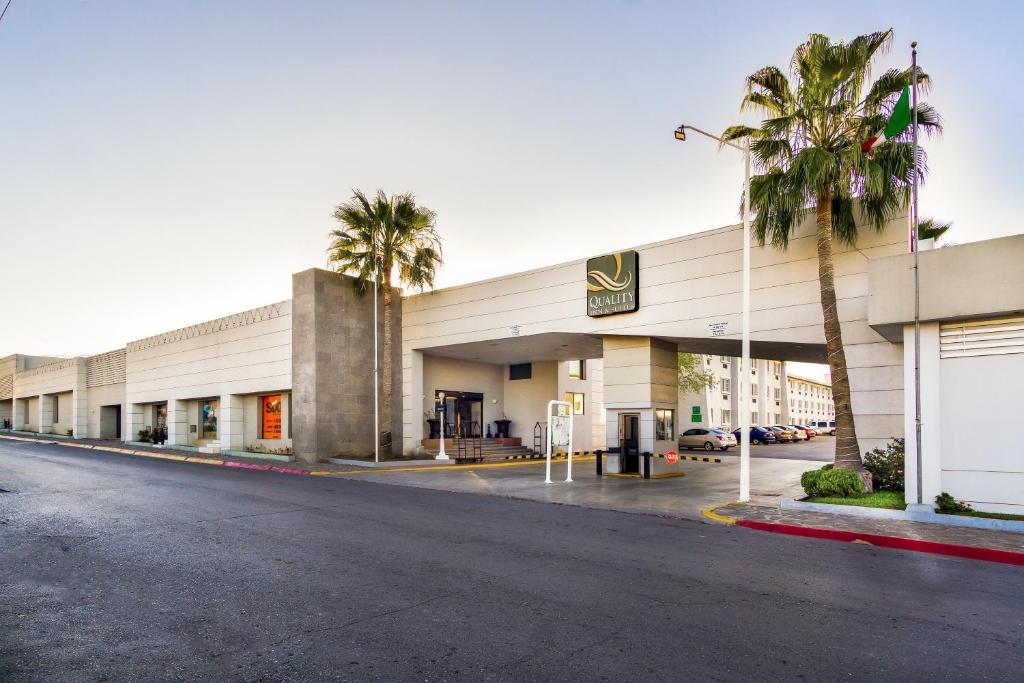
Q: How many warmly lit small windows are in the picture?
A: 2